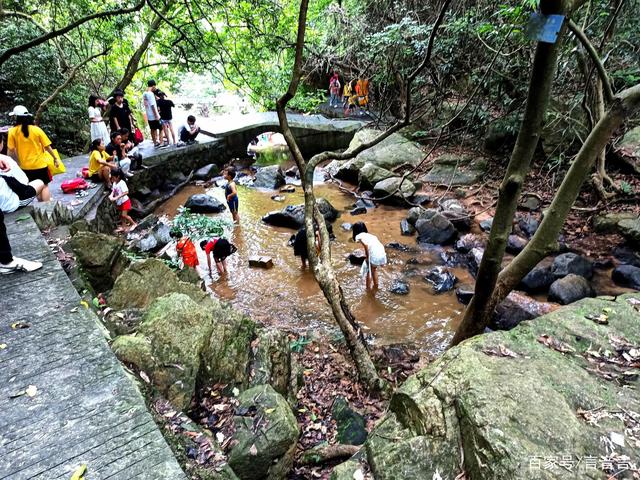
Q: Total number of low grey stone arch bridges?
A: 1